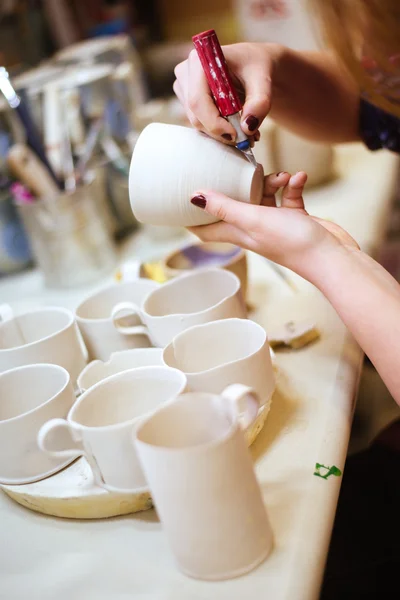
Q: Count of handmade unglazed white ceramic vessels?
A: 9